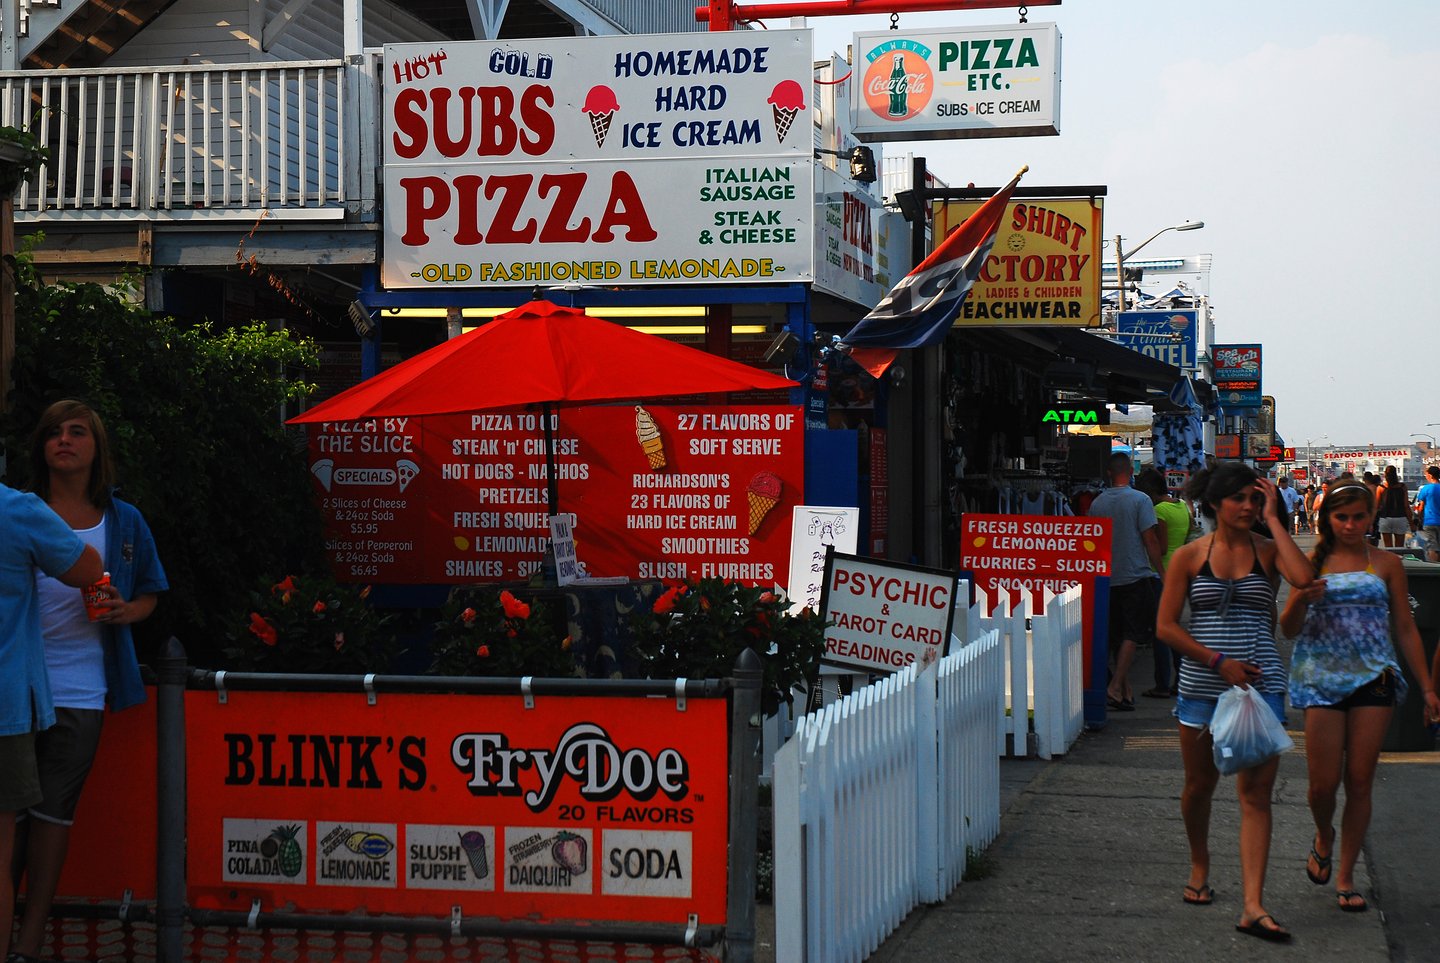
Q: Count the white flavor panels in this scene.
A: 5